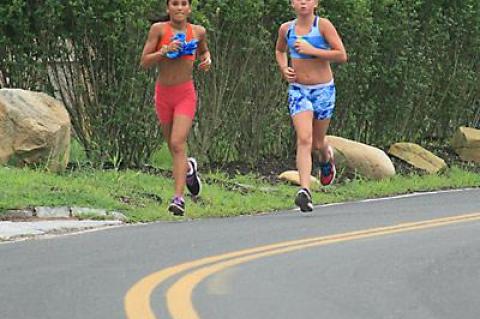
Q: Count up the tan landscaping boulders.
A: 5